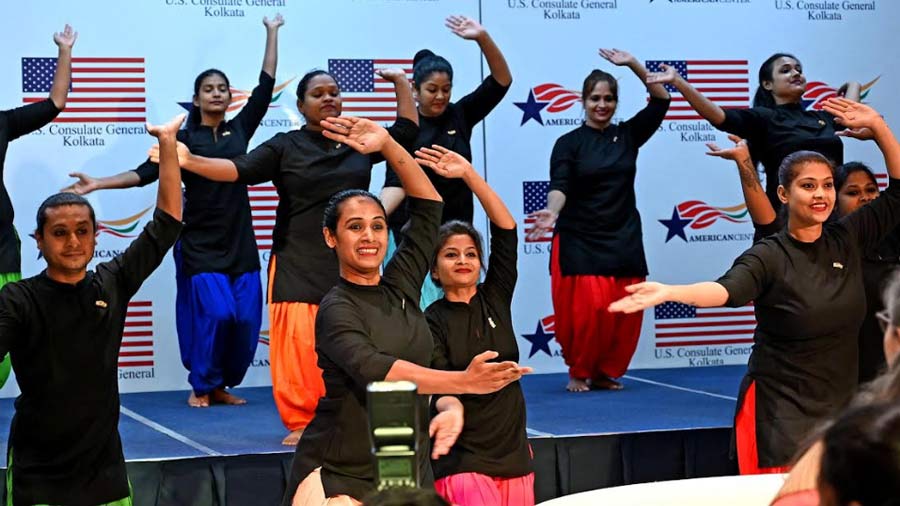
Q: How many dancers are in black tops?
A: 11